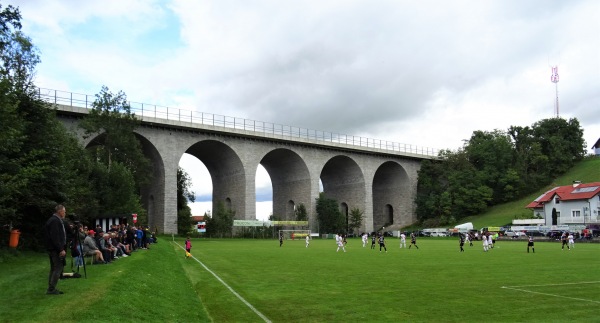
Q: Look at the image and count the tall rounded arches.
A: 5